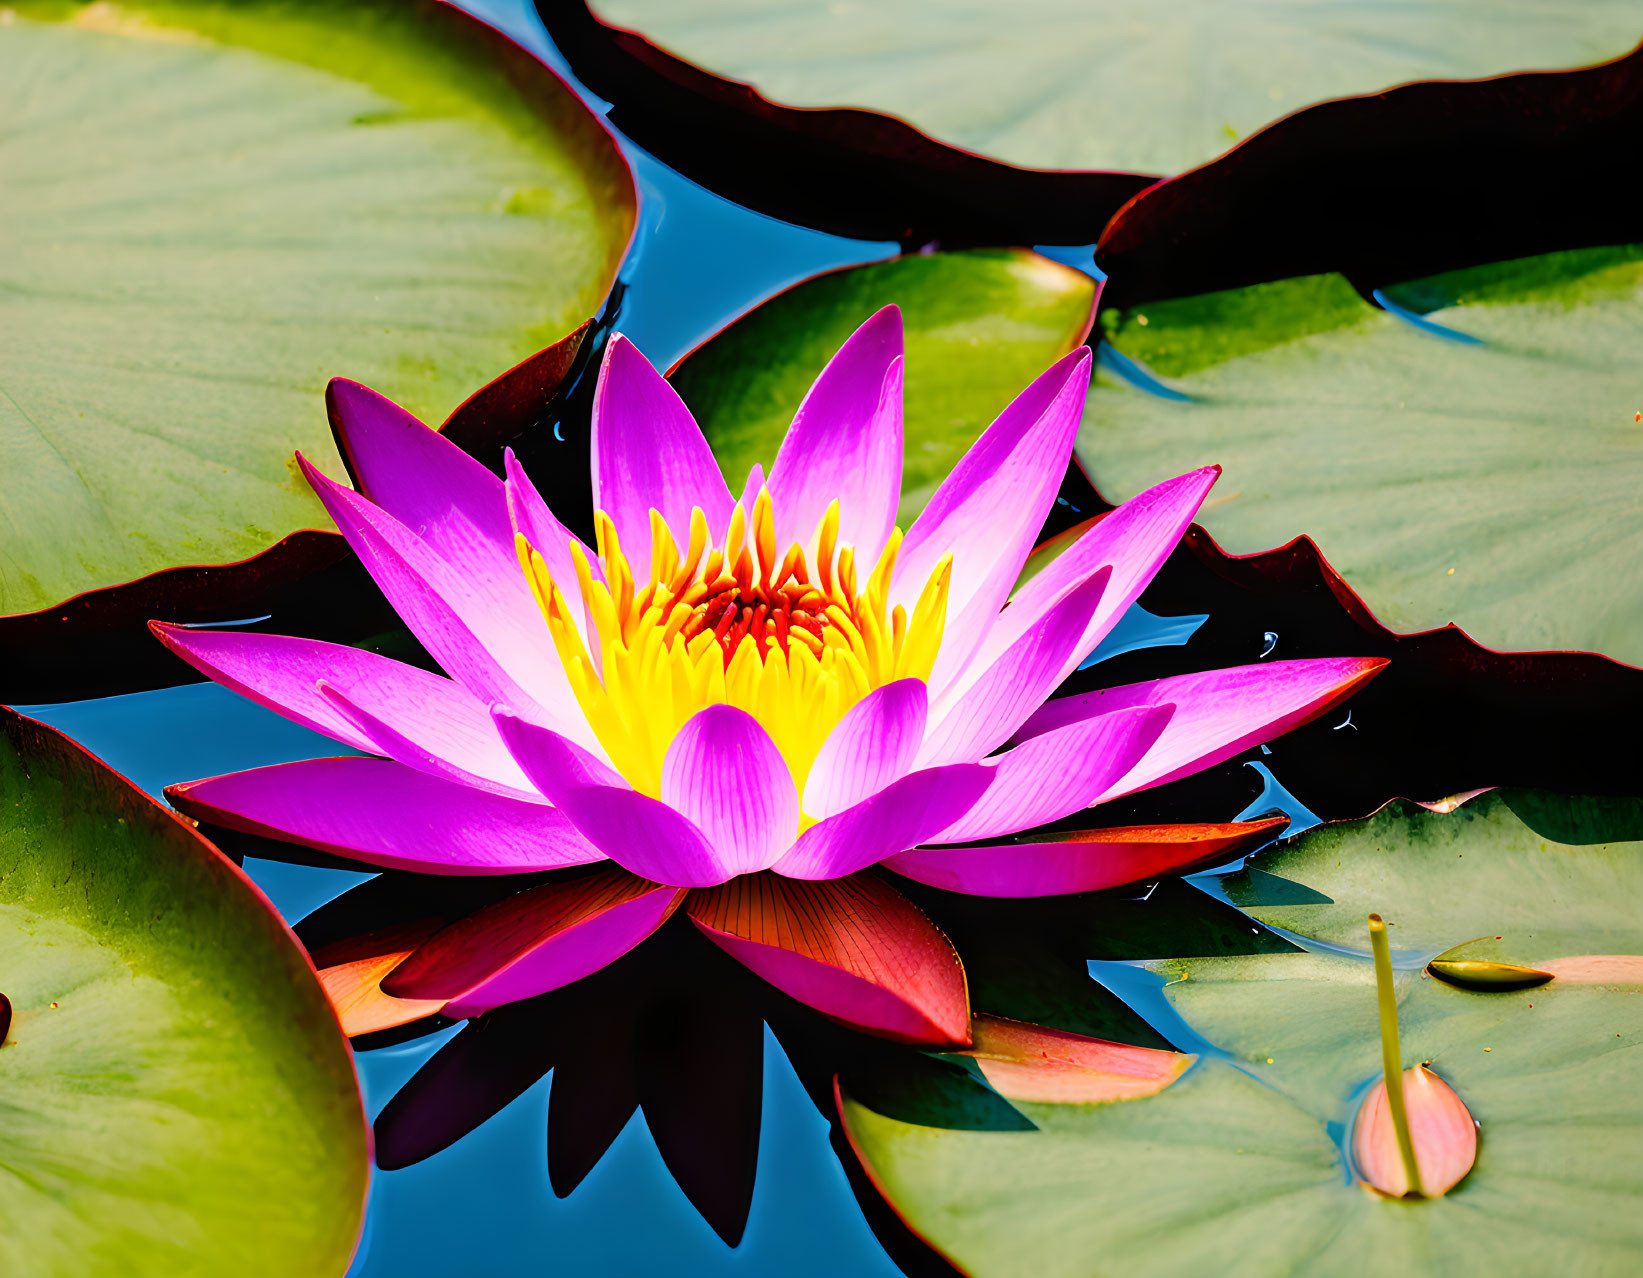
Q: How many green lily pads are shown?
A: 6